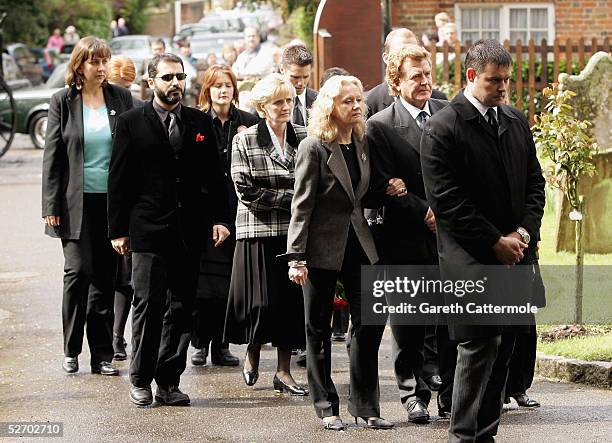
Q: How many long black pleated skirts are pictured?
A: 1